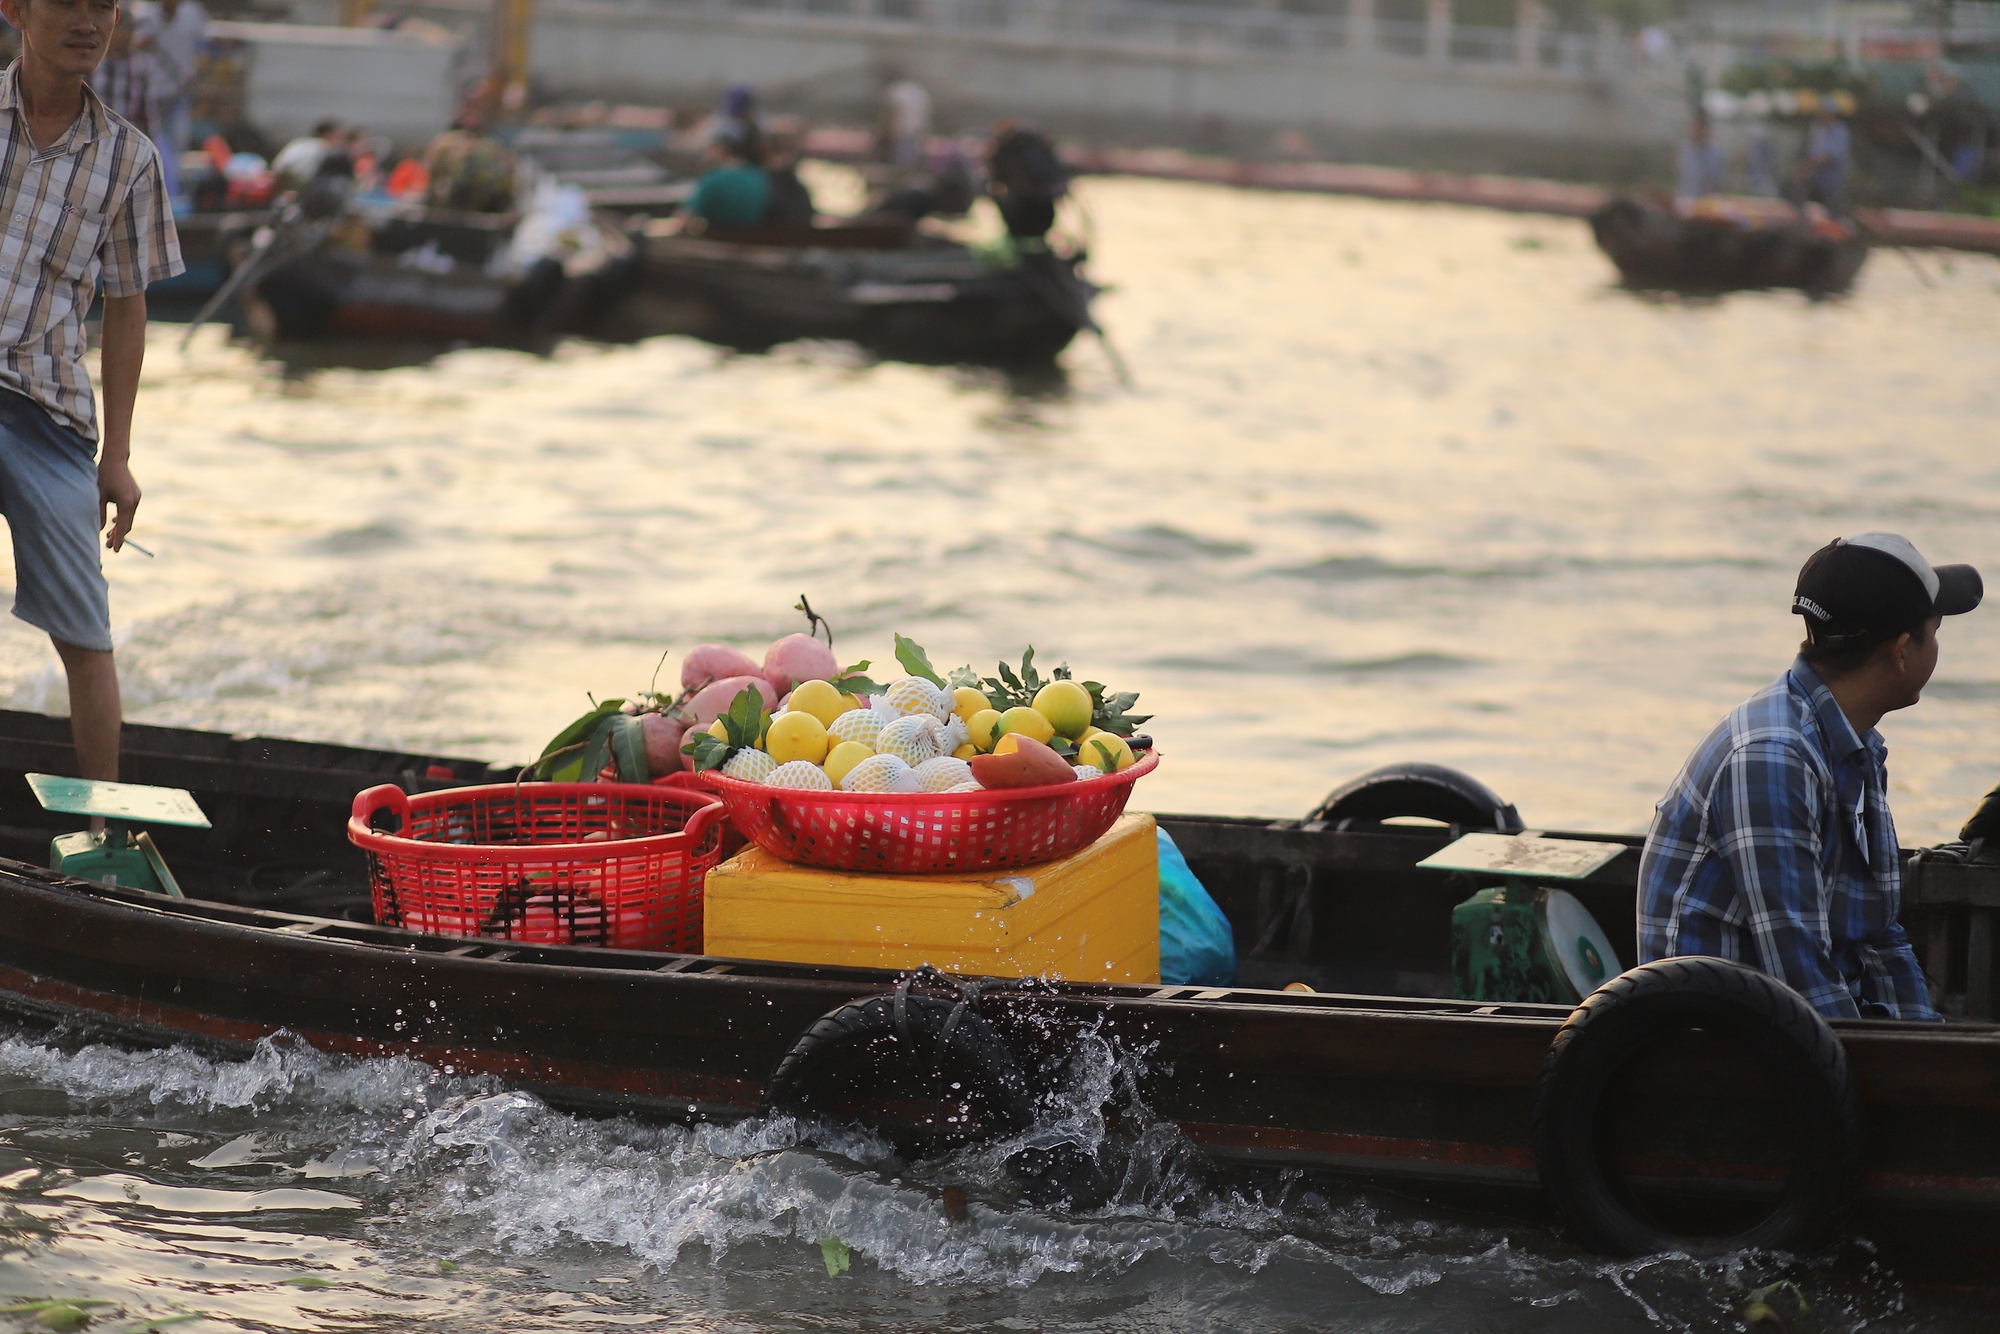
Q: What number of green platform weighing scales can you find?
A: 2